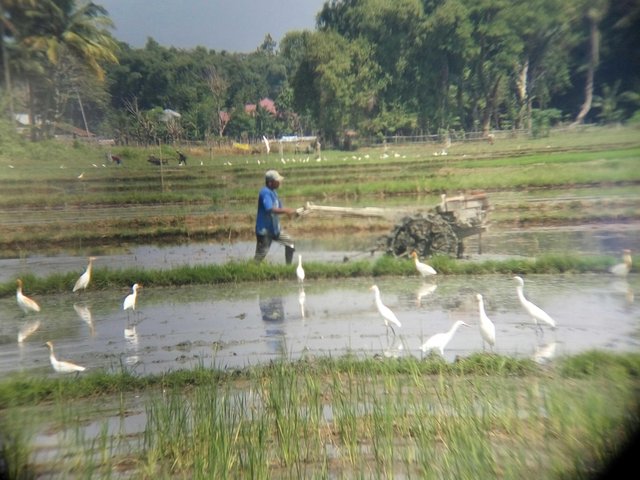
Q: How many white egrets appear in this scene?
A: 11